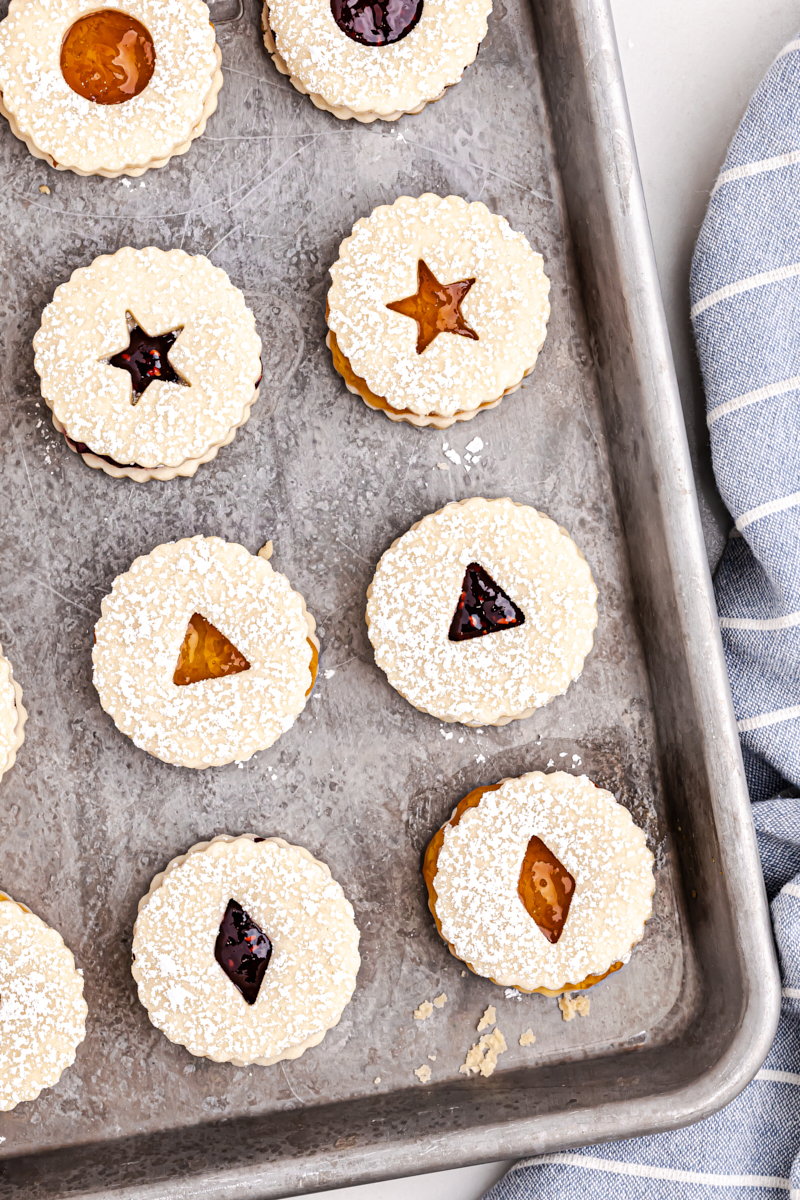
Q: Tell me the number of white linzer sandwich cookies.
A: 10